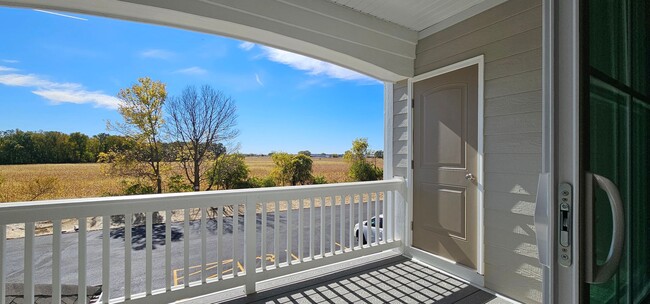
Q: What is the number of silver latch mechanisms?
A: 1